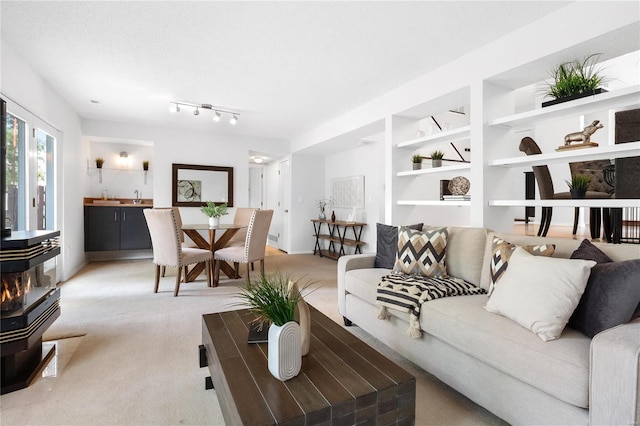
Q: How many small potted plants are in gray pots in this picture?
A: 2